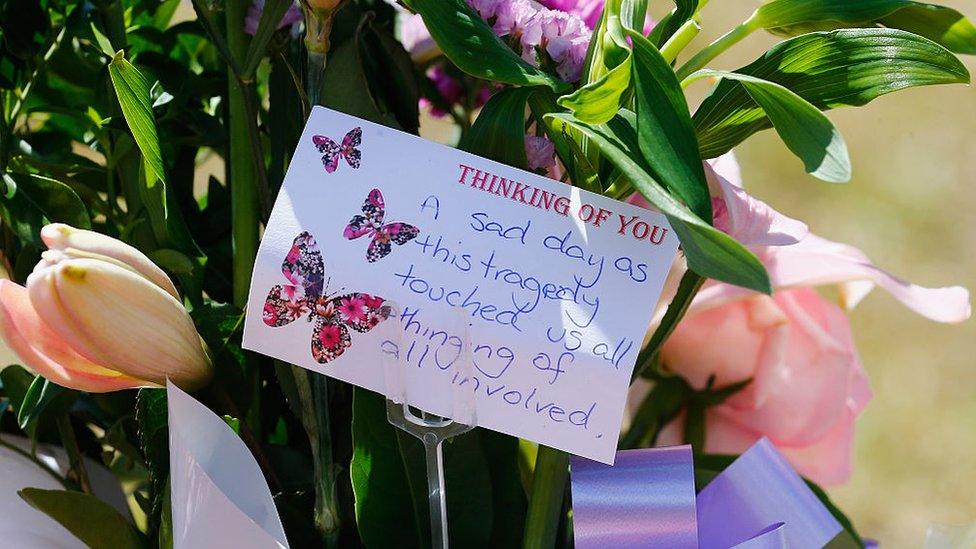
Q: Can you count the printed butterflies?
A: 3